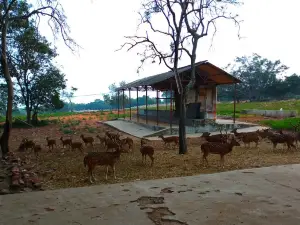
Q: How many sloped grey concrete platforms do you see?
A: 1